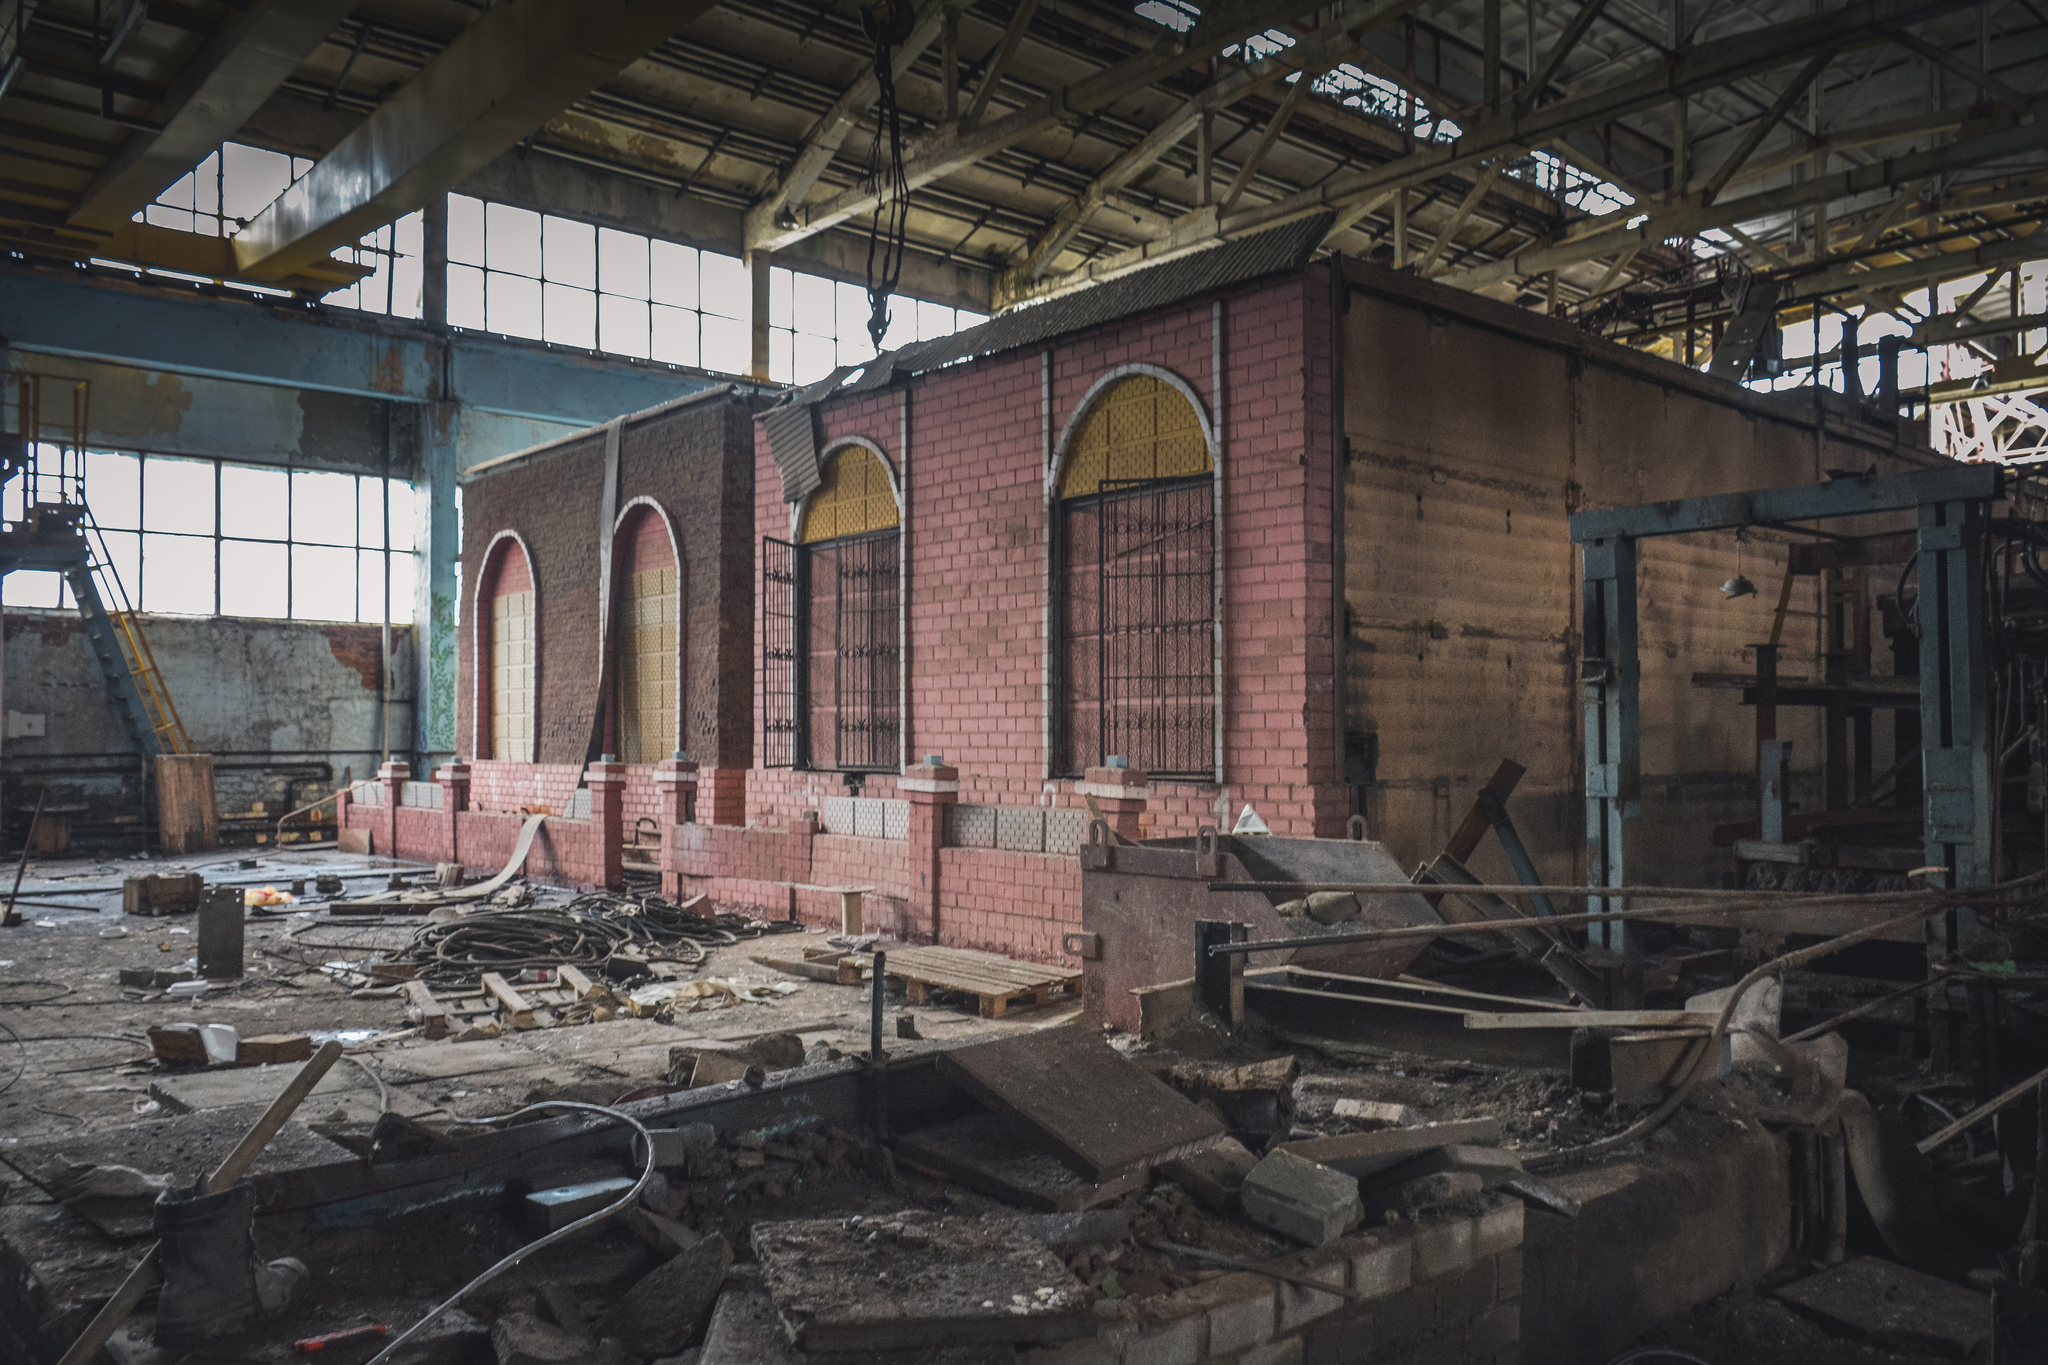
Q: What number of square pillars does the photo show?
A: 6